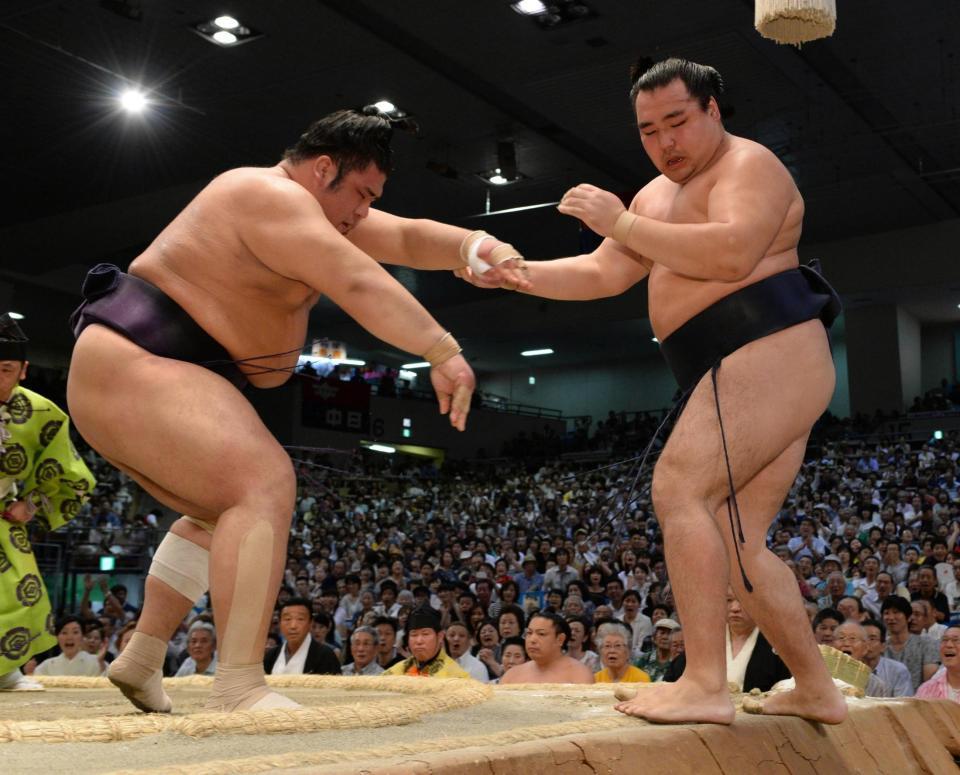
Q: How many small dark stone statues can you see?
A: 0